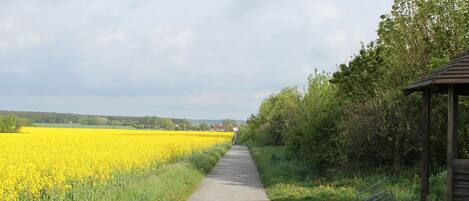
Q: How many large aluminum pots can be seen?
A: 0